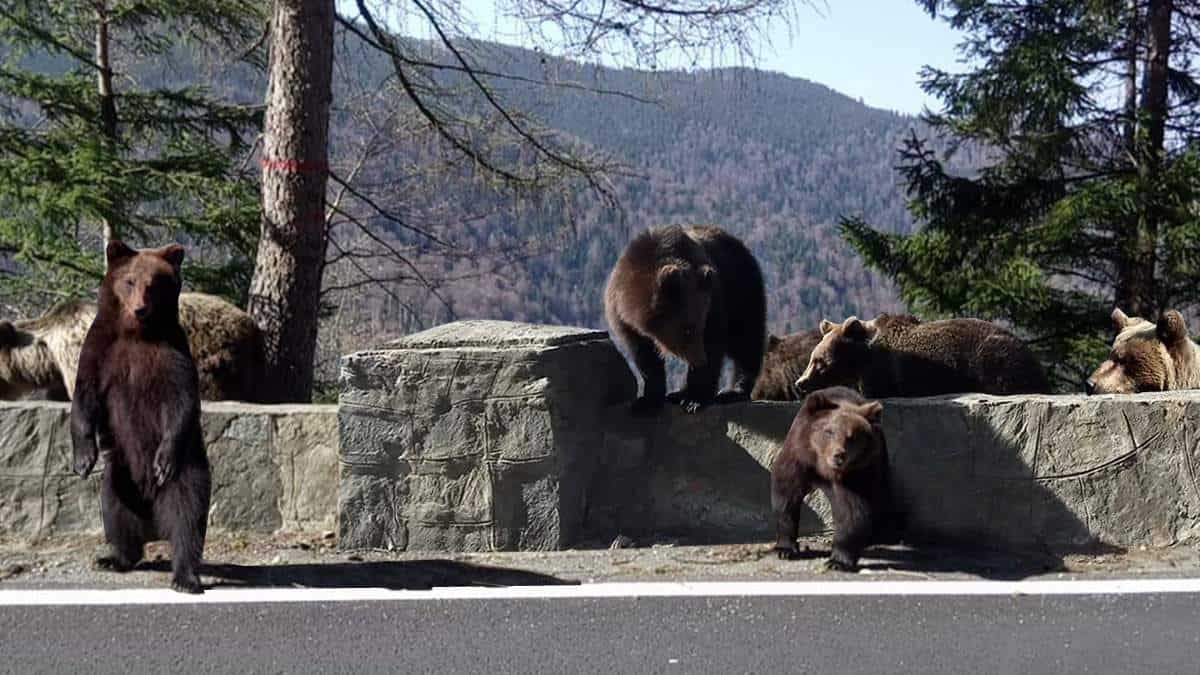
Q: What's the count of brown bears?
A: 7